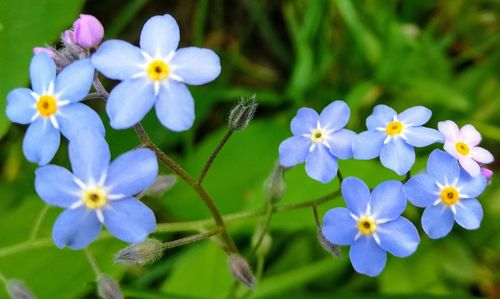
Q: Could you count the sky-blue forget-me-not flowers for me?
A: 7